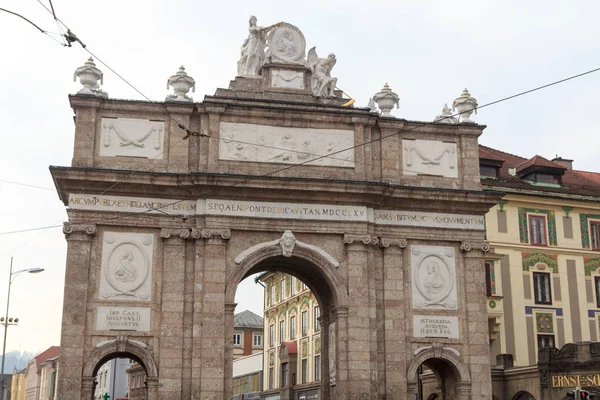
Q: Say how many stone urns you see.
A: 4